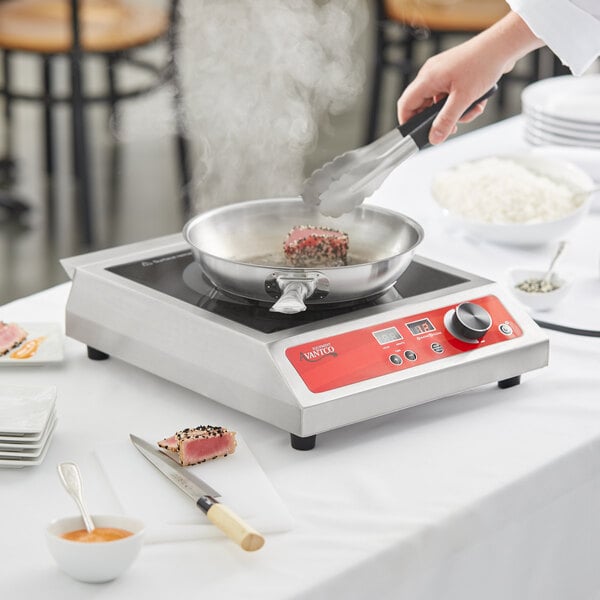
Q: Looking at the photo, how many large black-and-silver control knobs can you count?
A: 1